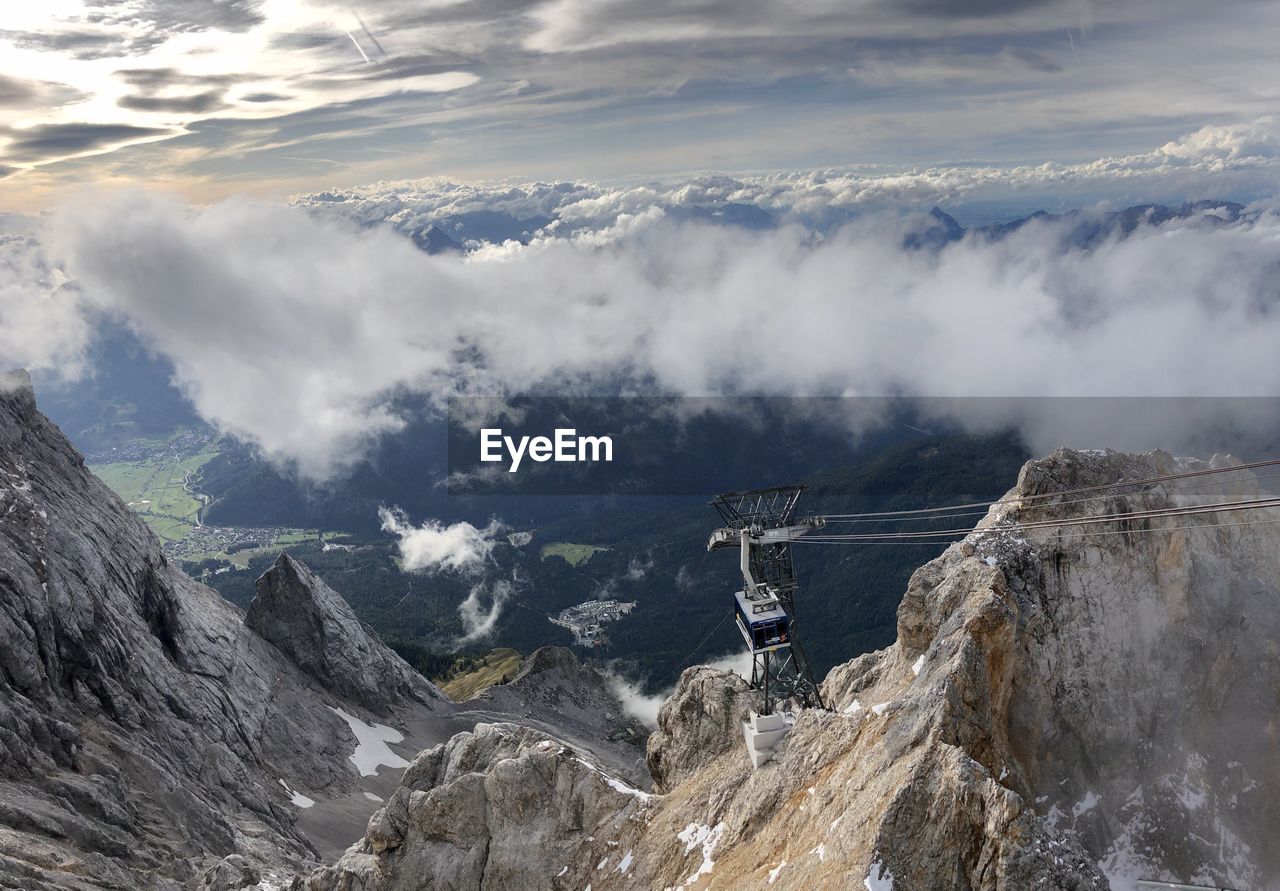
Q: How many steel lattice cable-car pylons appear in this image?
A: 1